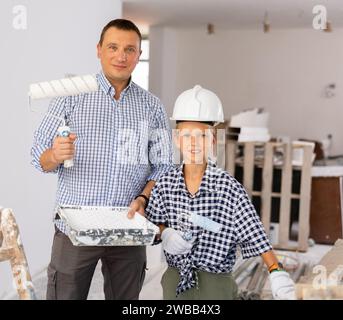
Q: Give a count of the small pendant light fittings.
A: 3